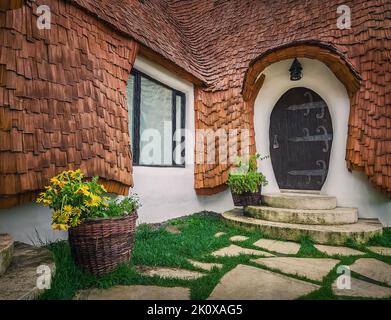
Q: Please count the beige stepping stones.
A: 13